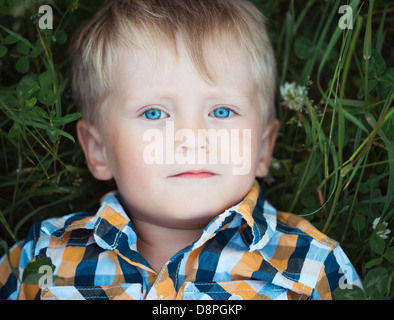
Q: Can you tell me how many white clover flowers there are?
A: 2